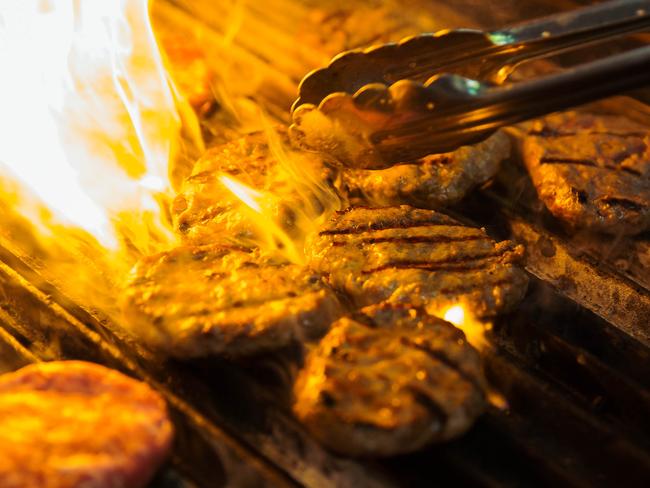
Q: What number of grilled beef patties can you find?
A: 7